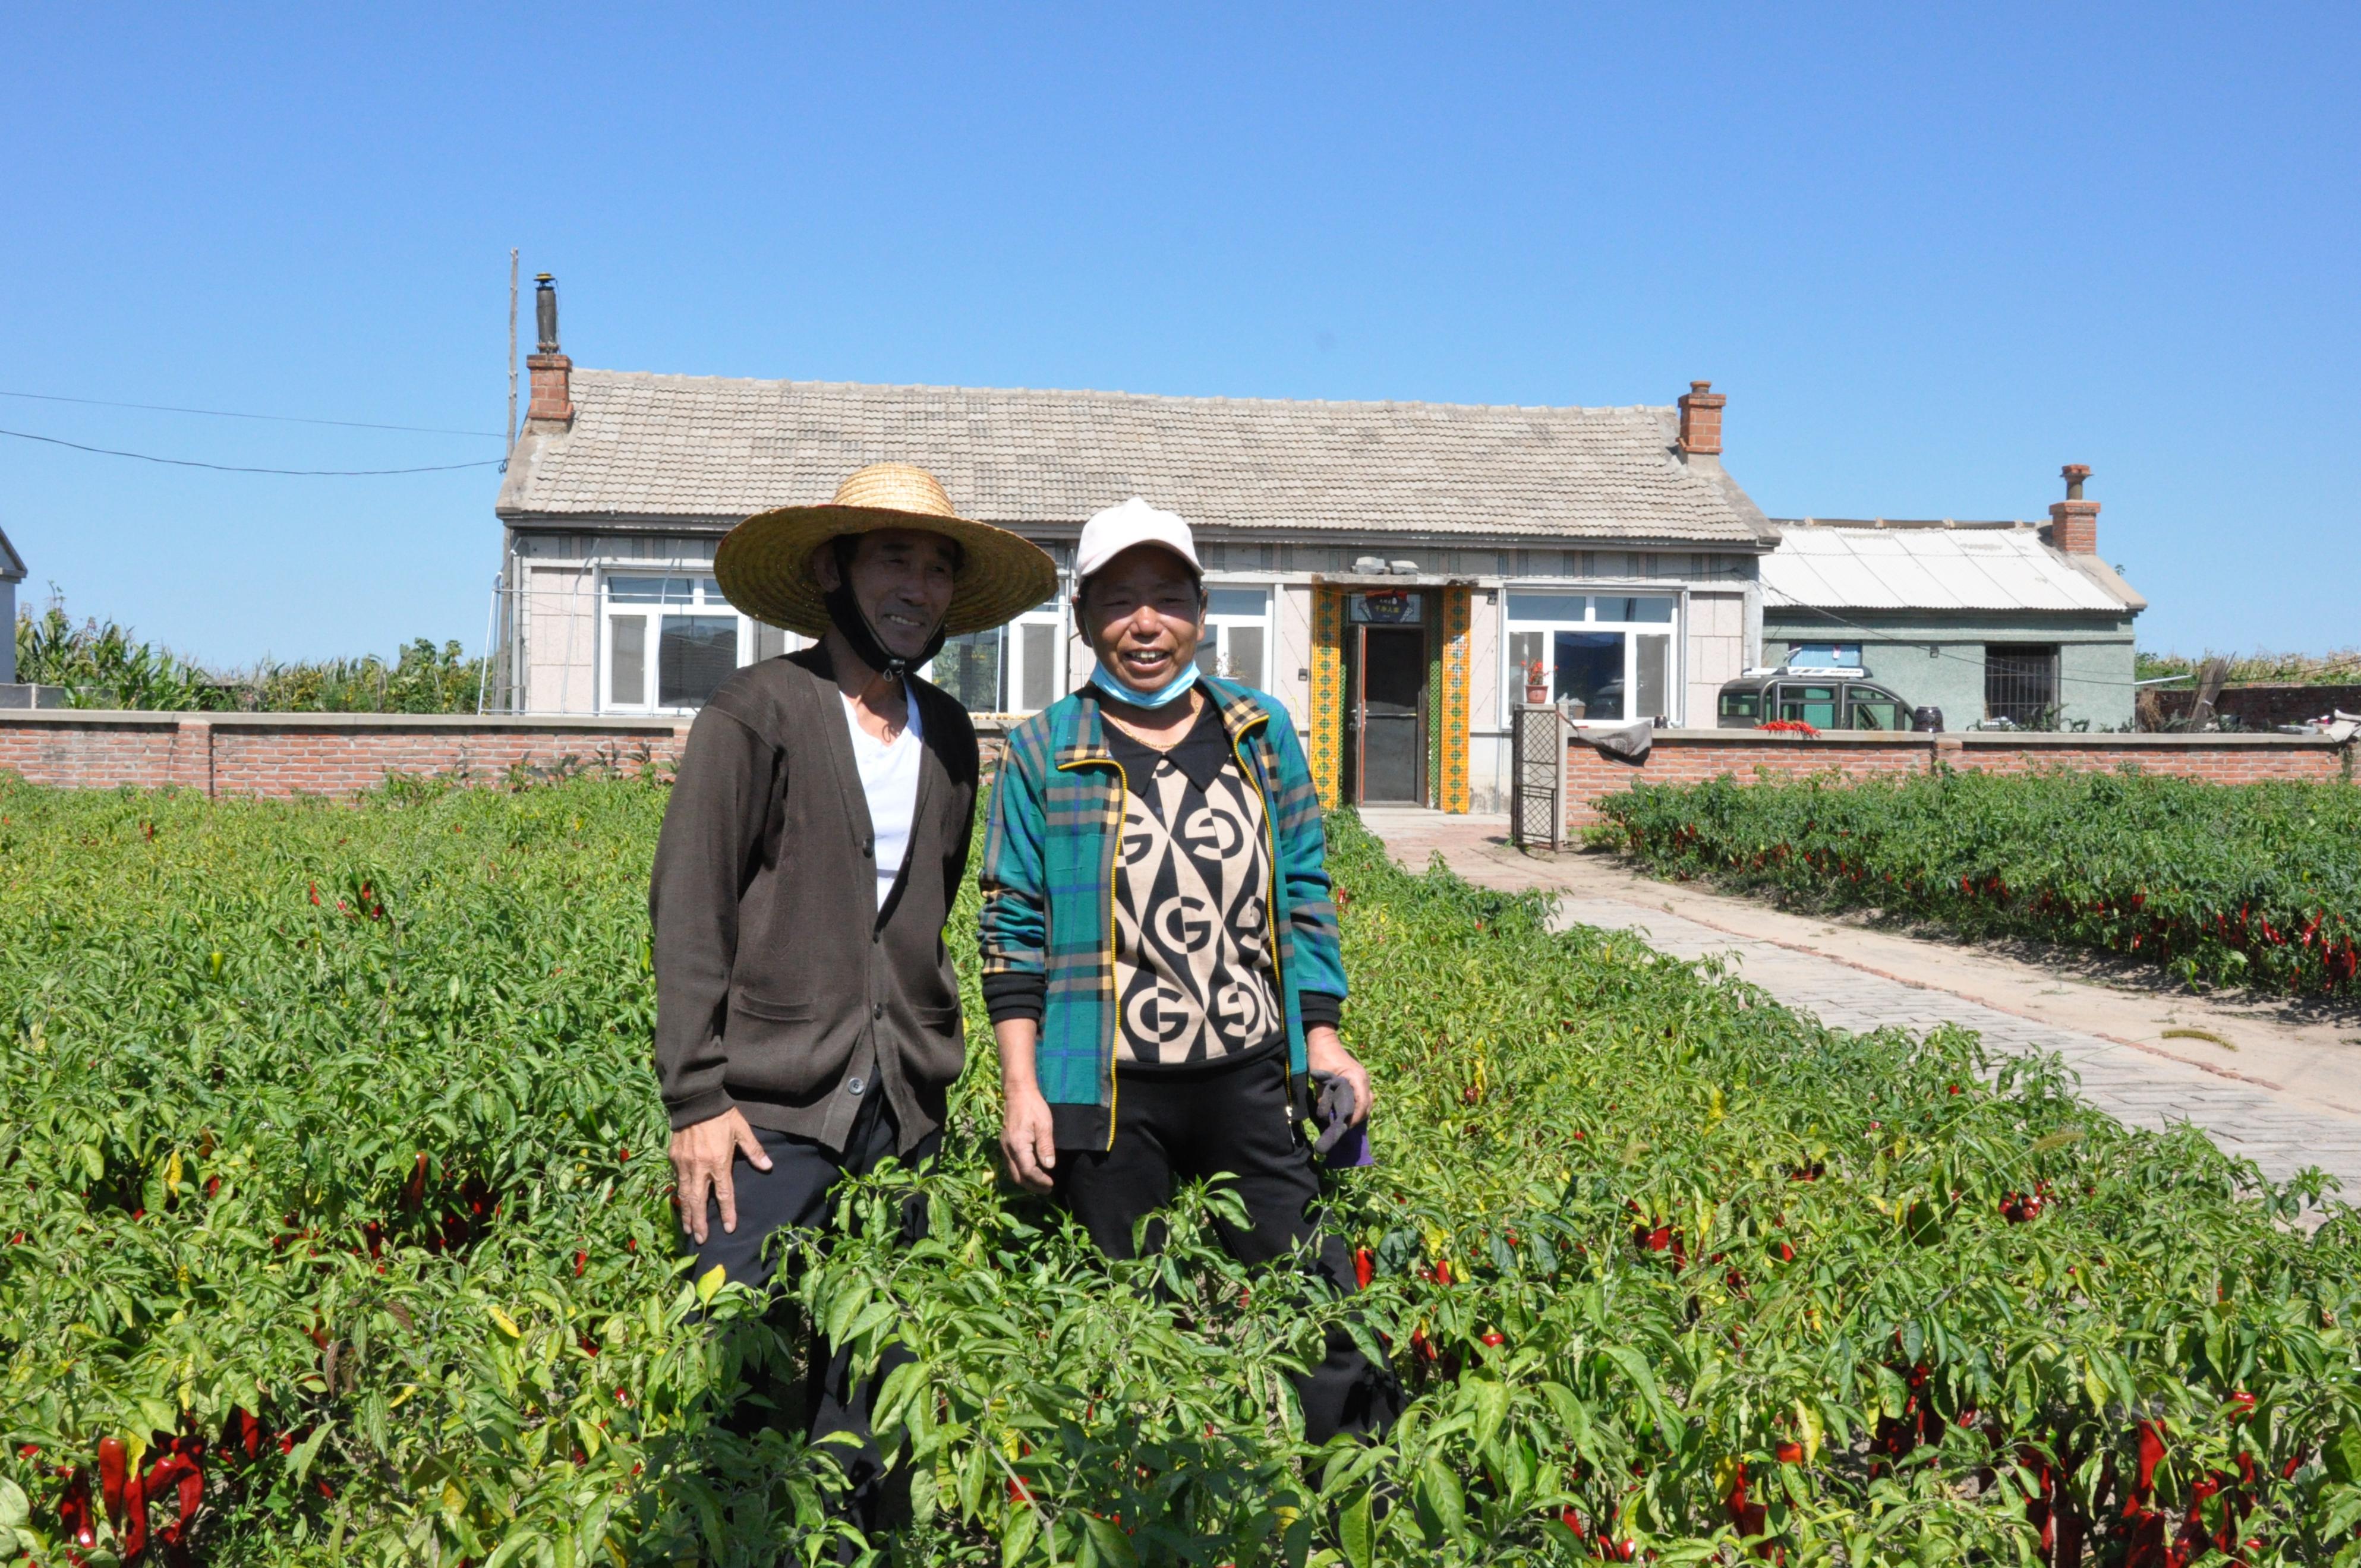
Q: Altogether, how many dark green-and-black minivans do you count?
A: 1